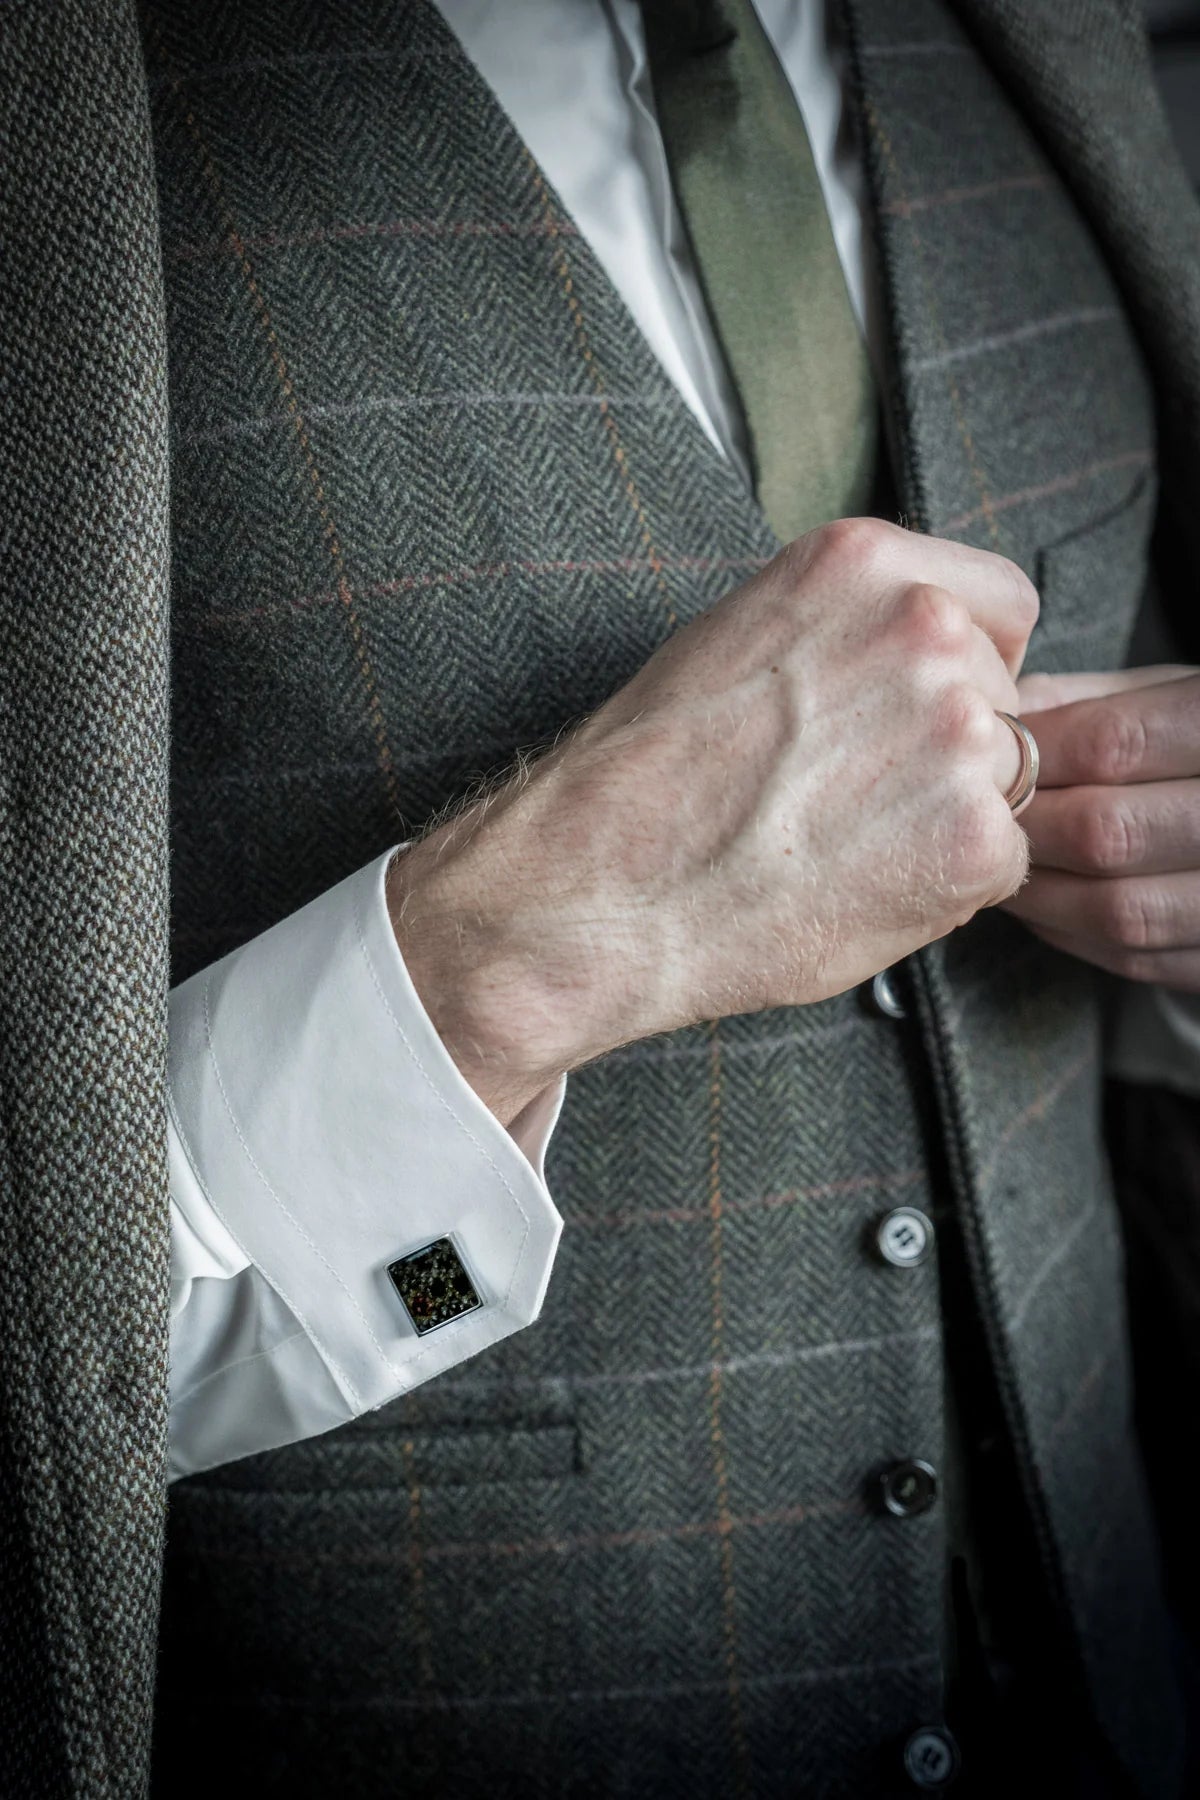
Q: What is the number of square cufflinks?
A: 1